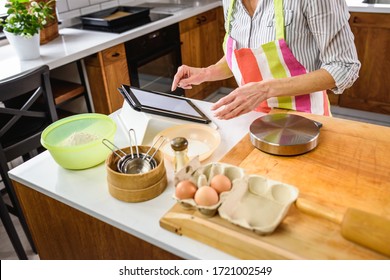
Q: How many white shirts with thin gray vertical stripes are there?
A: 1